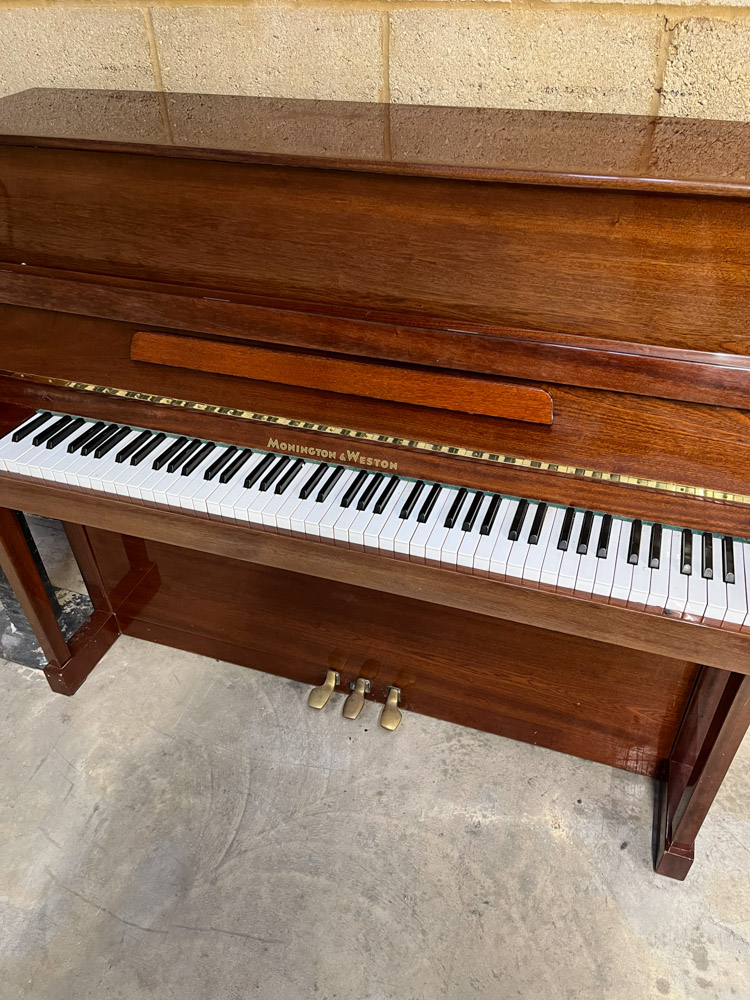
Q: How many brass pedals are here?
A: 3